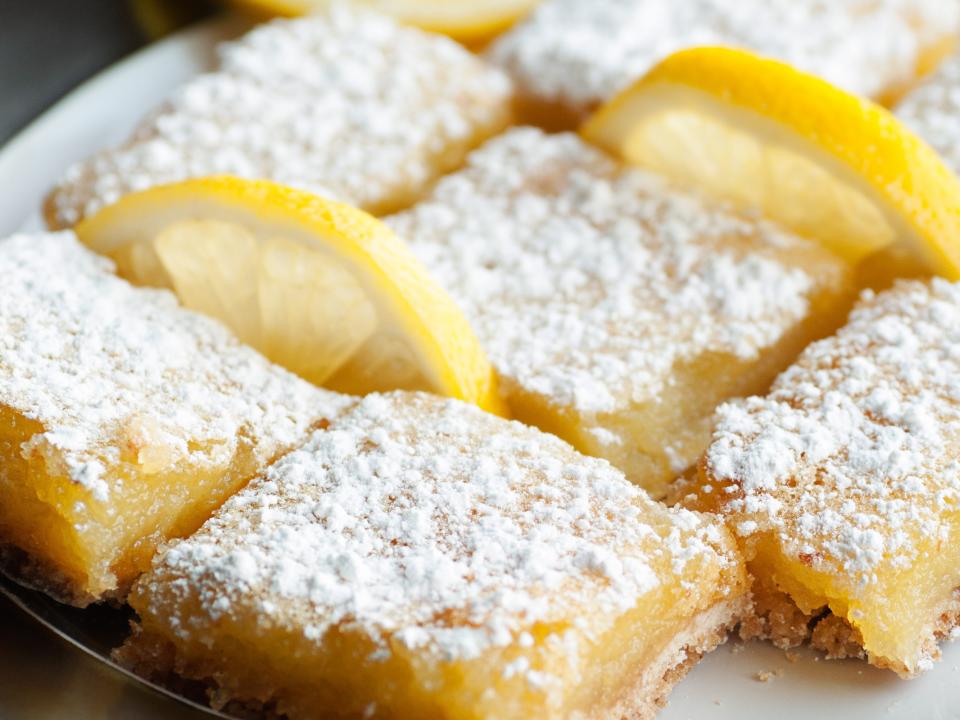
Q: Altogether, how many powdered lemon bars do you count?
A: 7